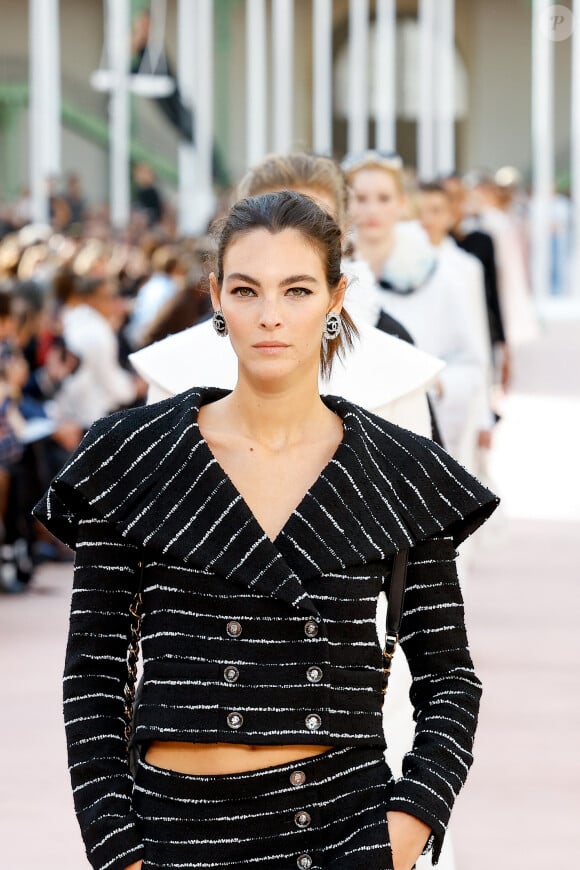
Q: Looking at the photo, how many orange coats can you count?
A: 0